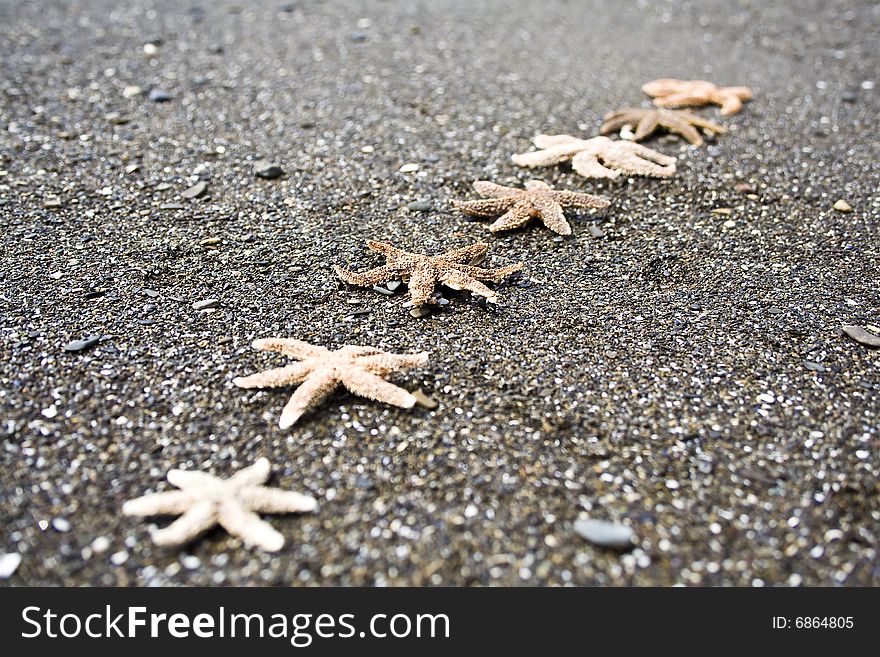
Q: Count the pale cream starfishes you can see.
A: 3